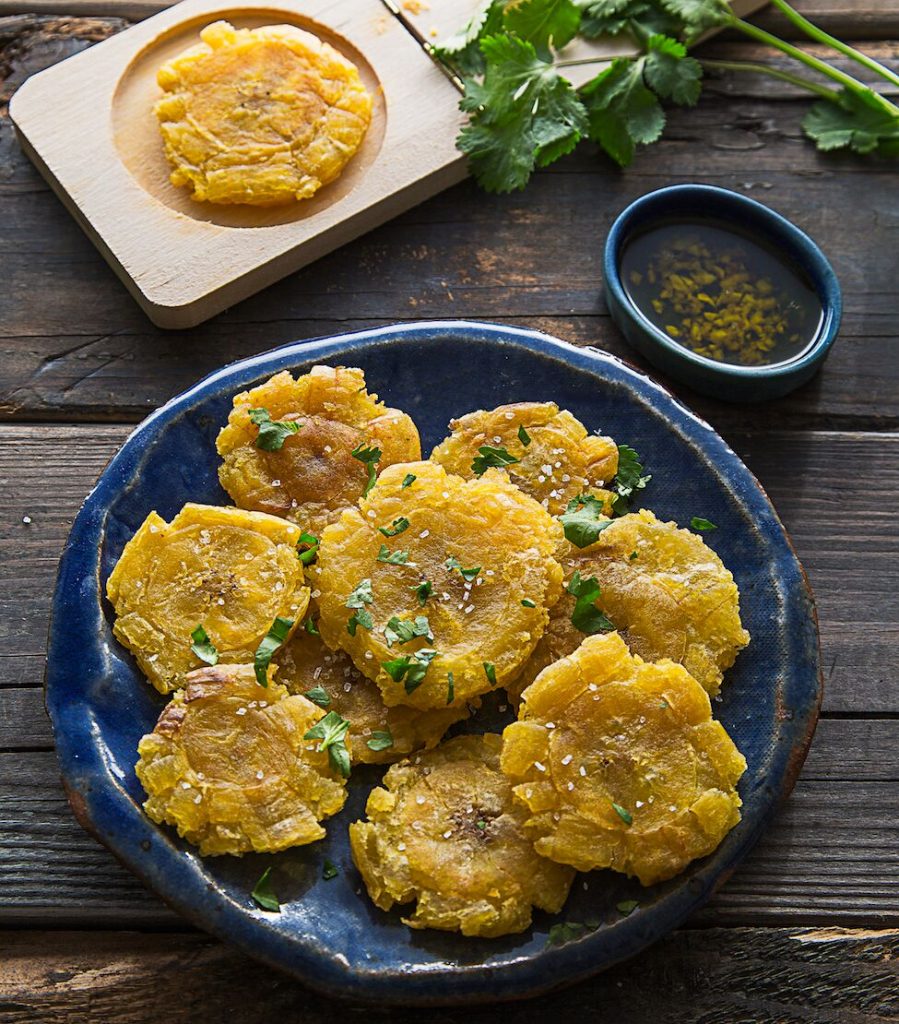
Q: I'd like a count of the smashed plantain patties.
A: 10